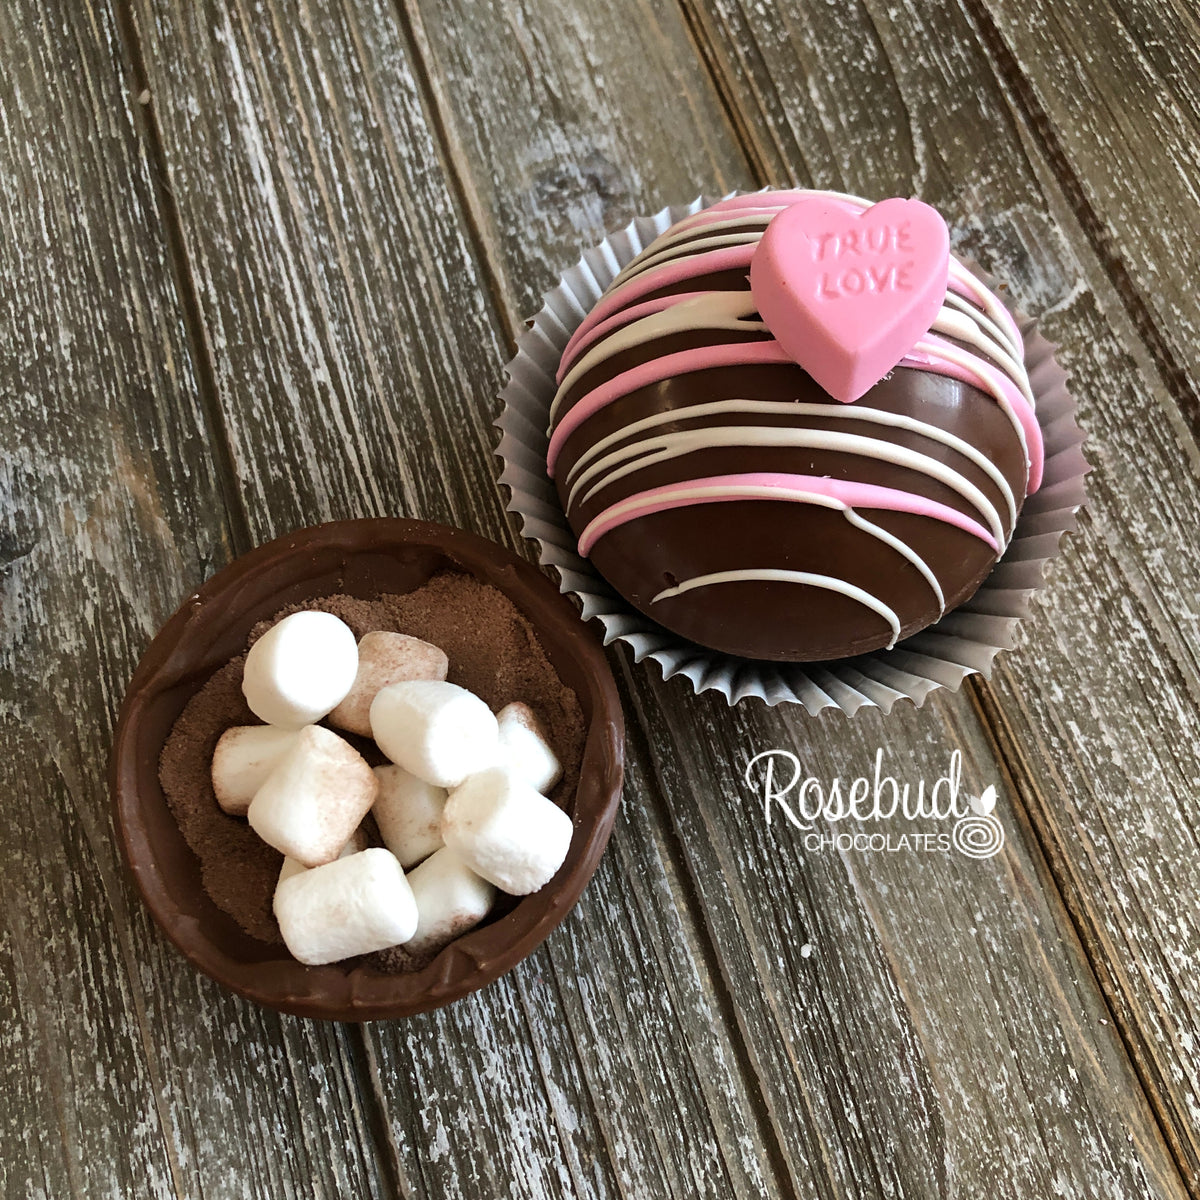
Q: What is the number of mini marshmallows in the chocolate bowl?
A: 11